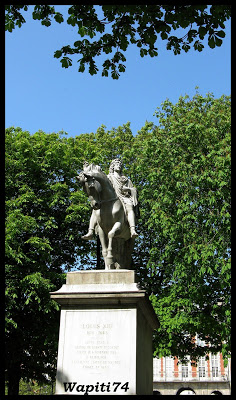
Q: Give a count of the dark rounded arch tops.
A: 3